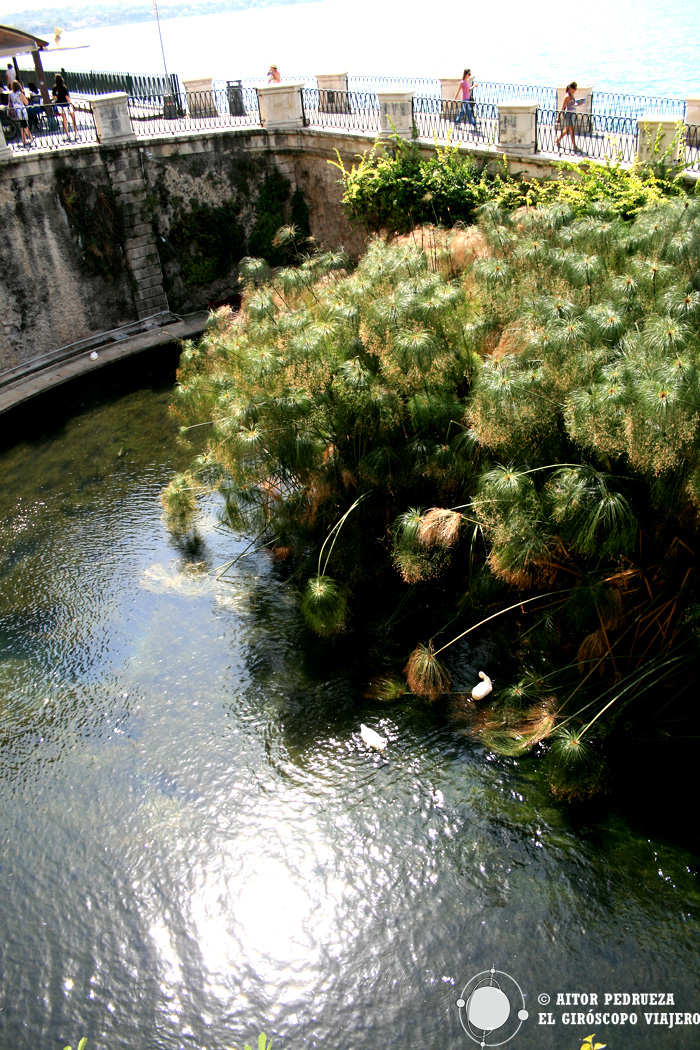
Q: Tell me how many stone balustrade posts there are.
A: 11